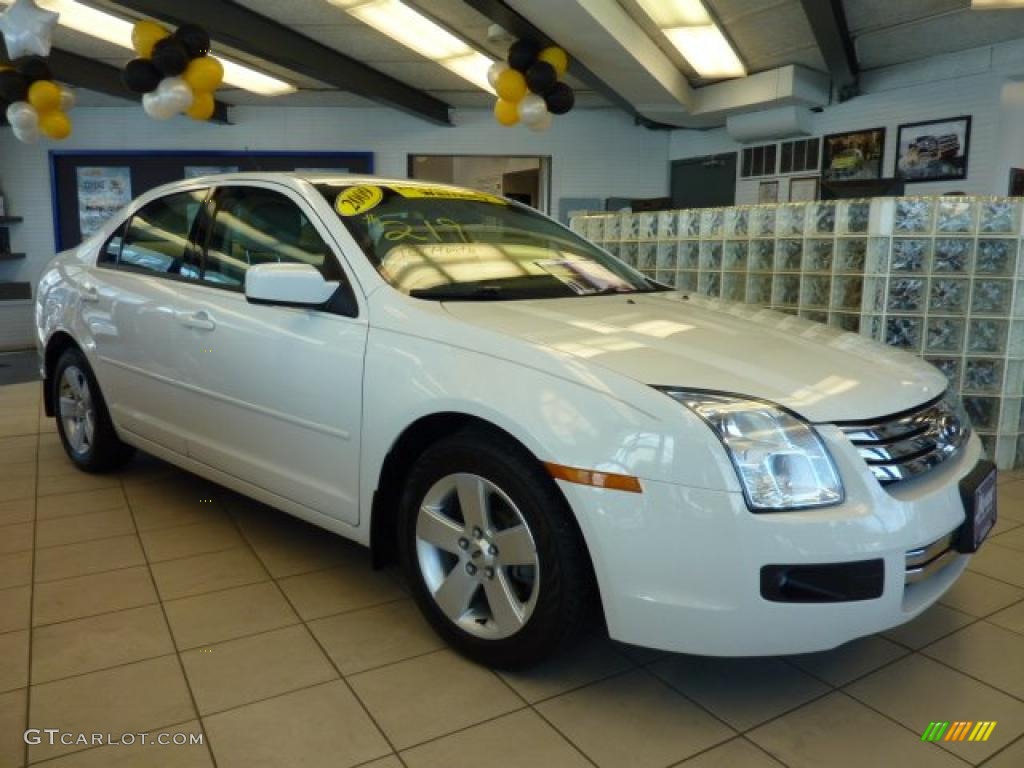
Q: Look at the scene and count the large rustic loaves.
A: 0